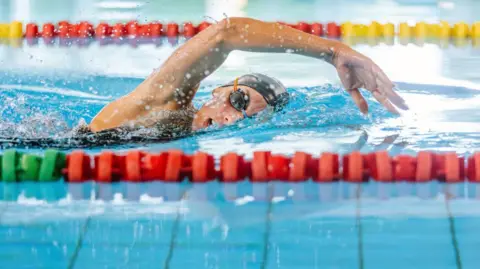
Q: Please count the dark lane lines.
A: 5